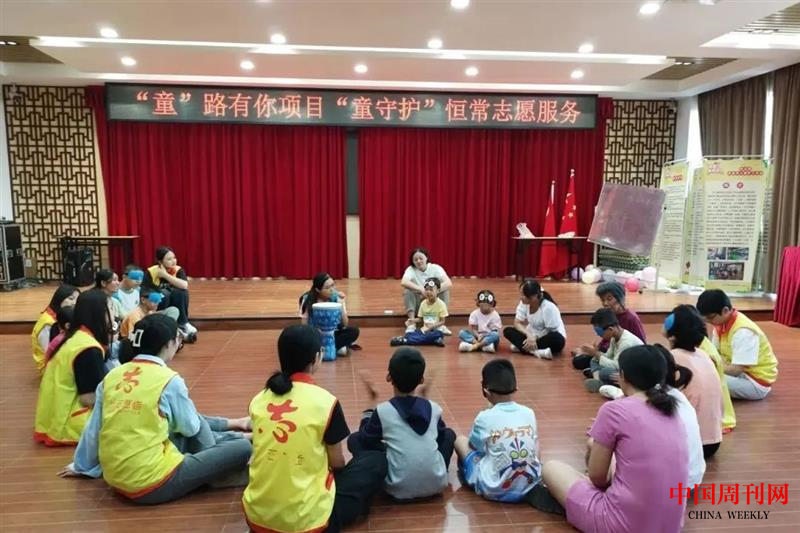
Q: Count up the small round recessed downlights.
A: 11